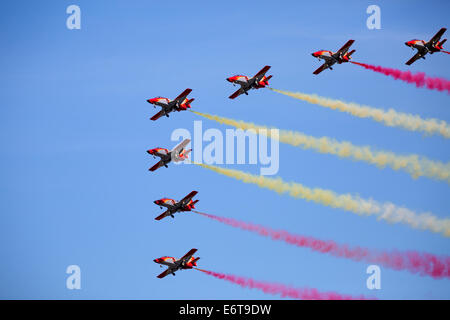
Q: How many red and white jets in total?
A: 7